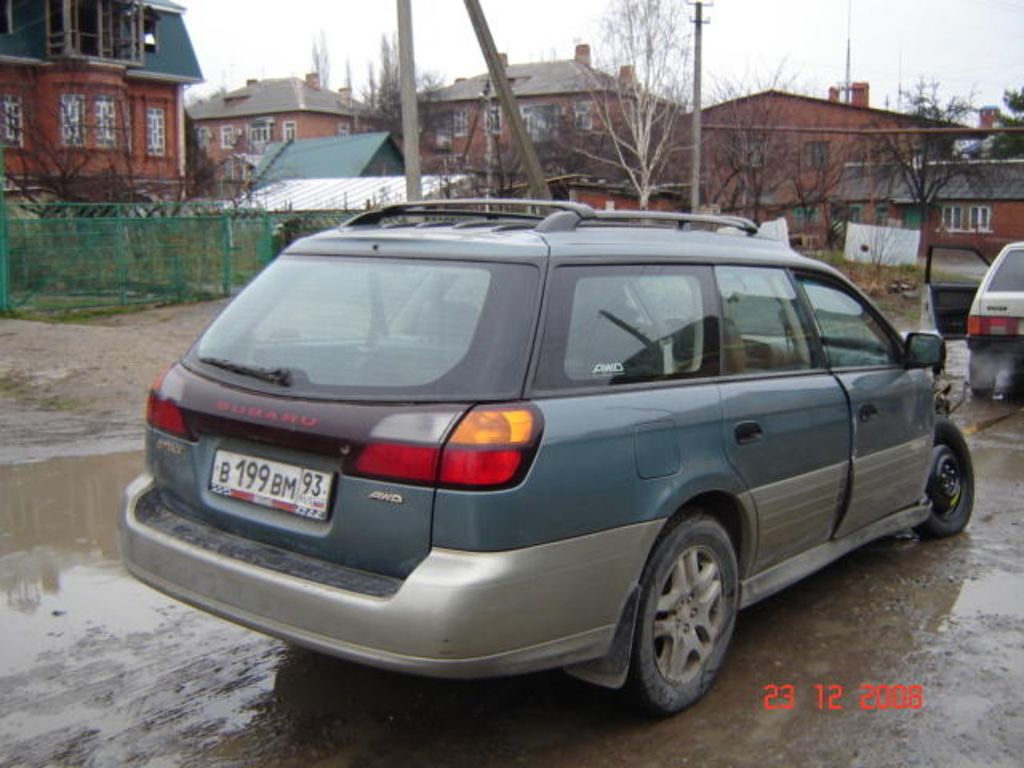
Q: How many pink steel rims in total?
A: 0